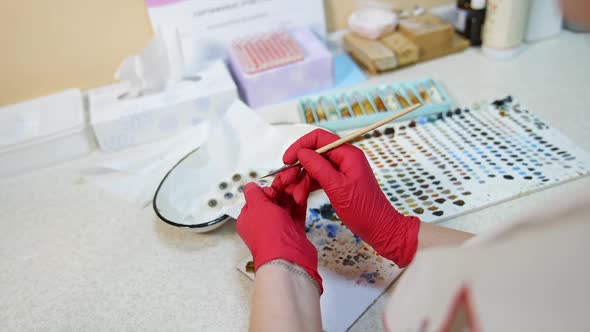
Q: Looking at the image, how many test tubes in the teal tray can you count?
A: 12